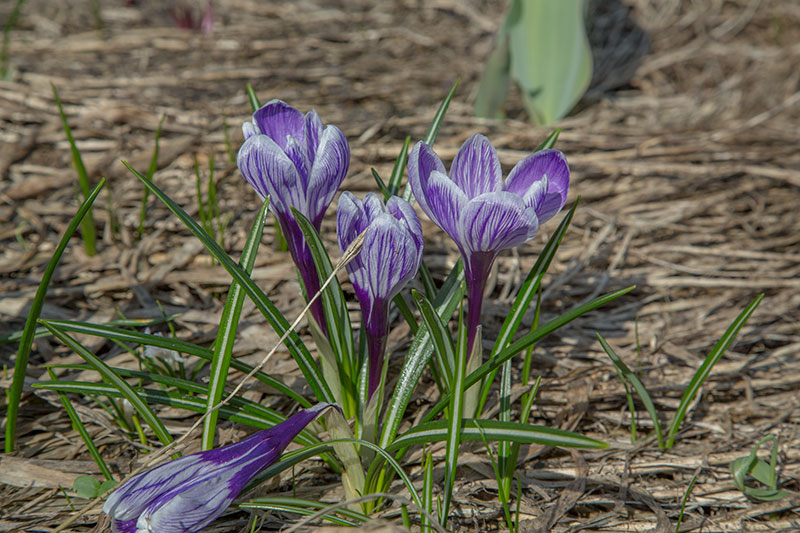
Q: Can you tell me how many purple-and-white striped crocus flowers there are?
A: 4